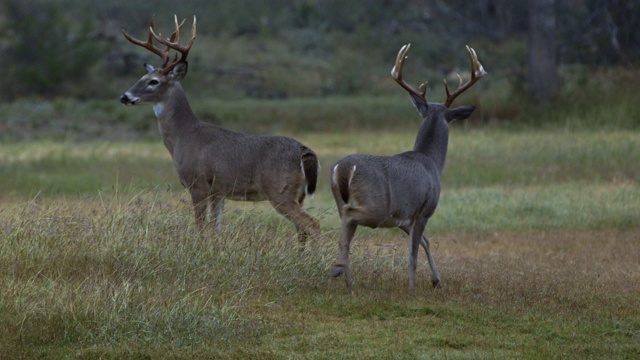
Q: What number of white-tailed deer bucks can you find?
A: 2